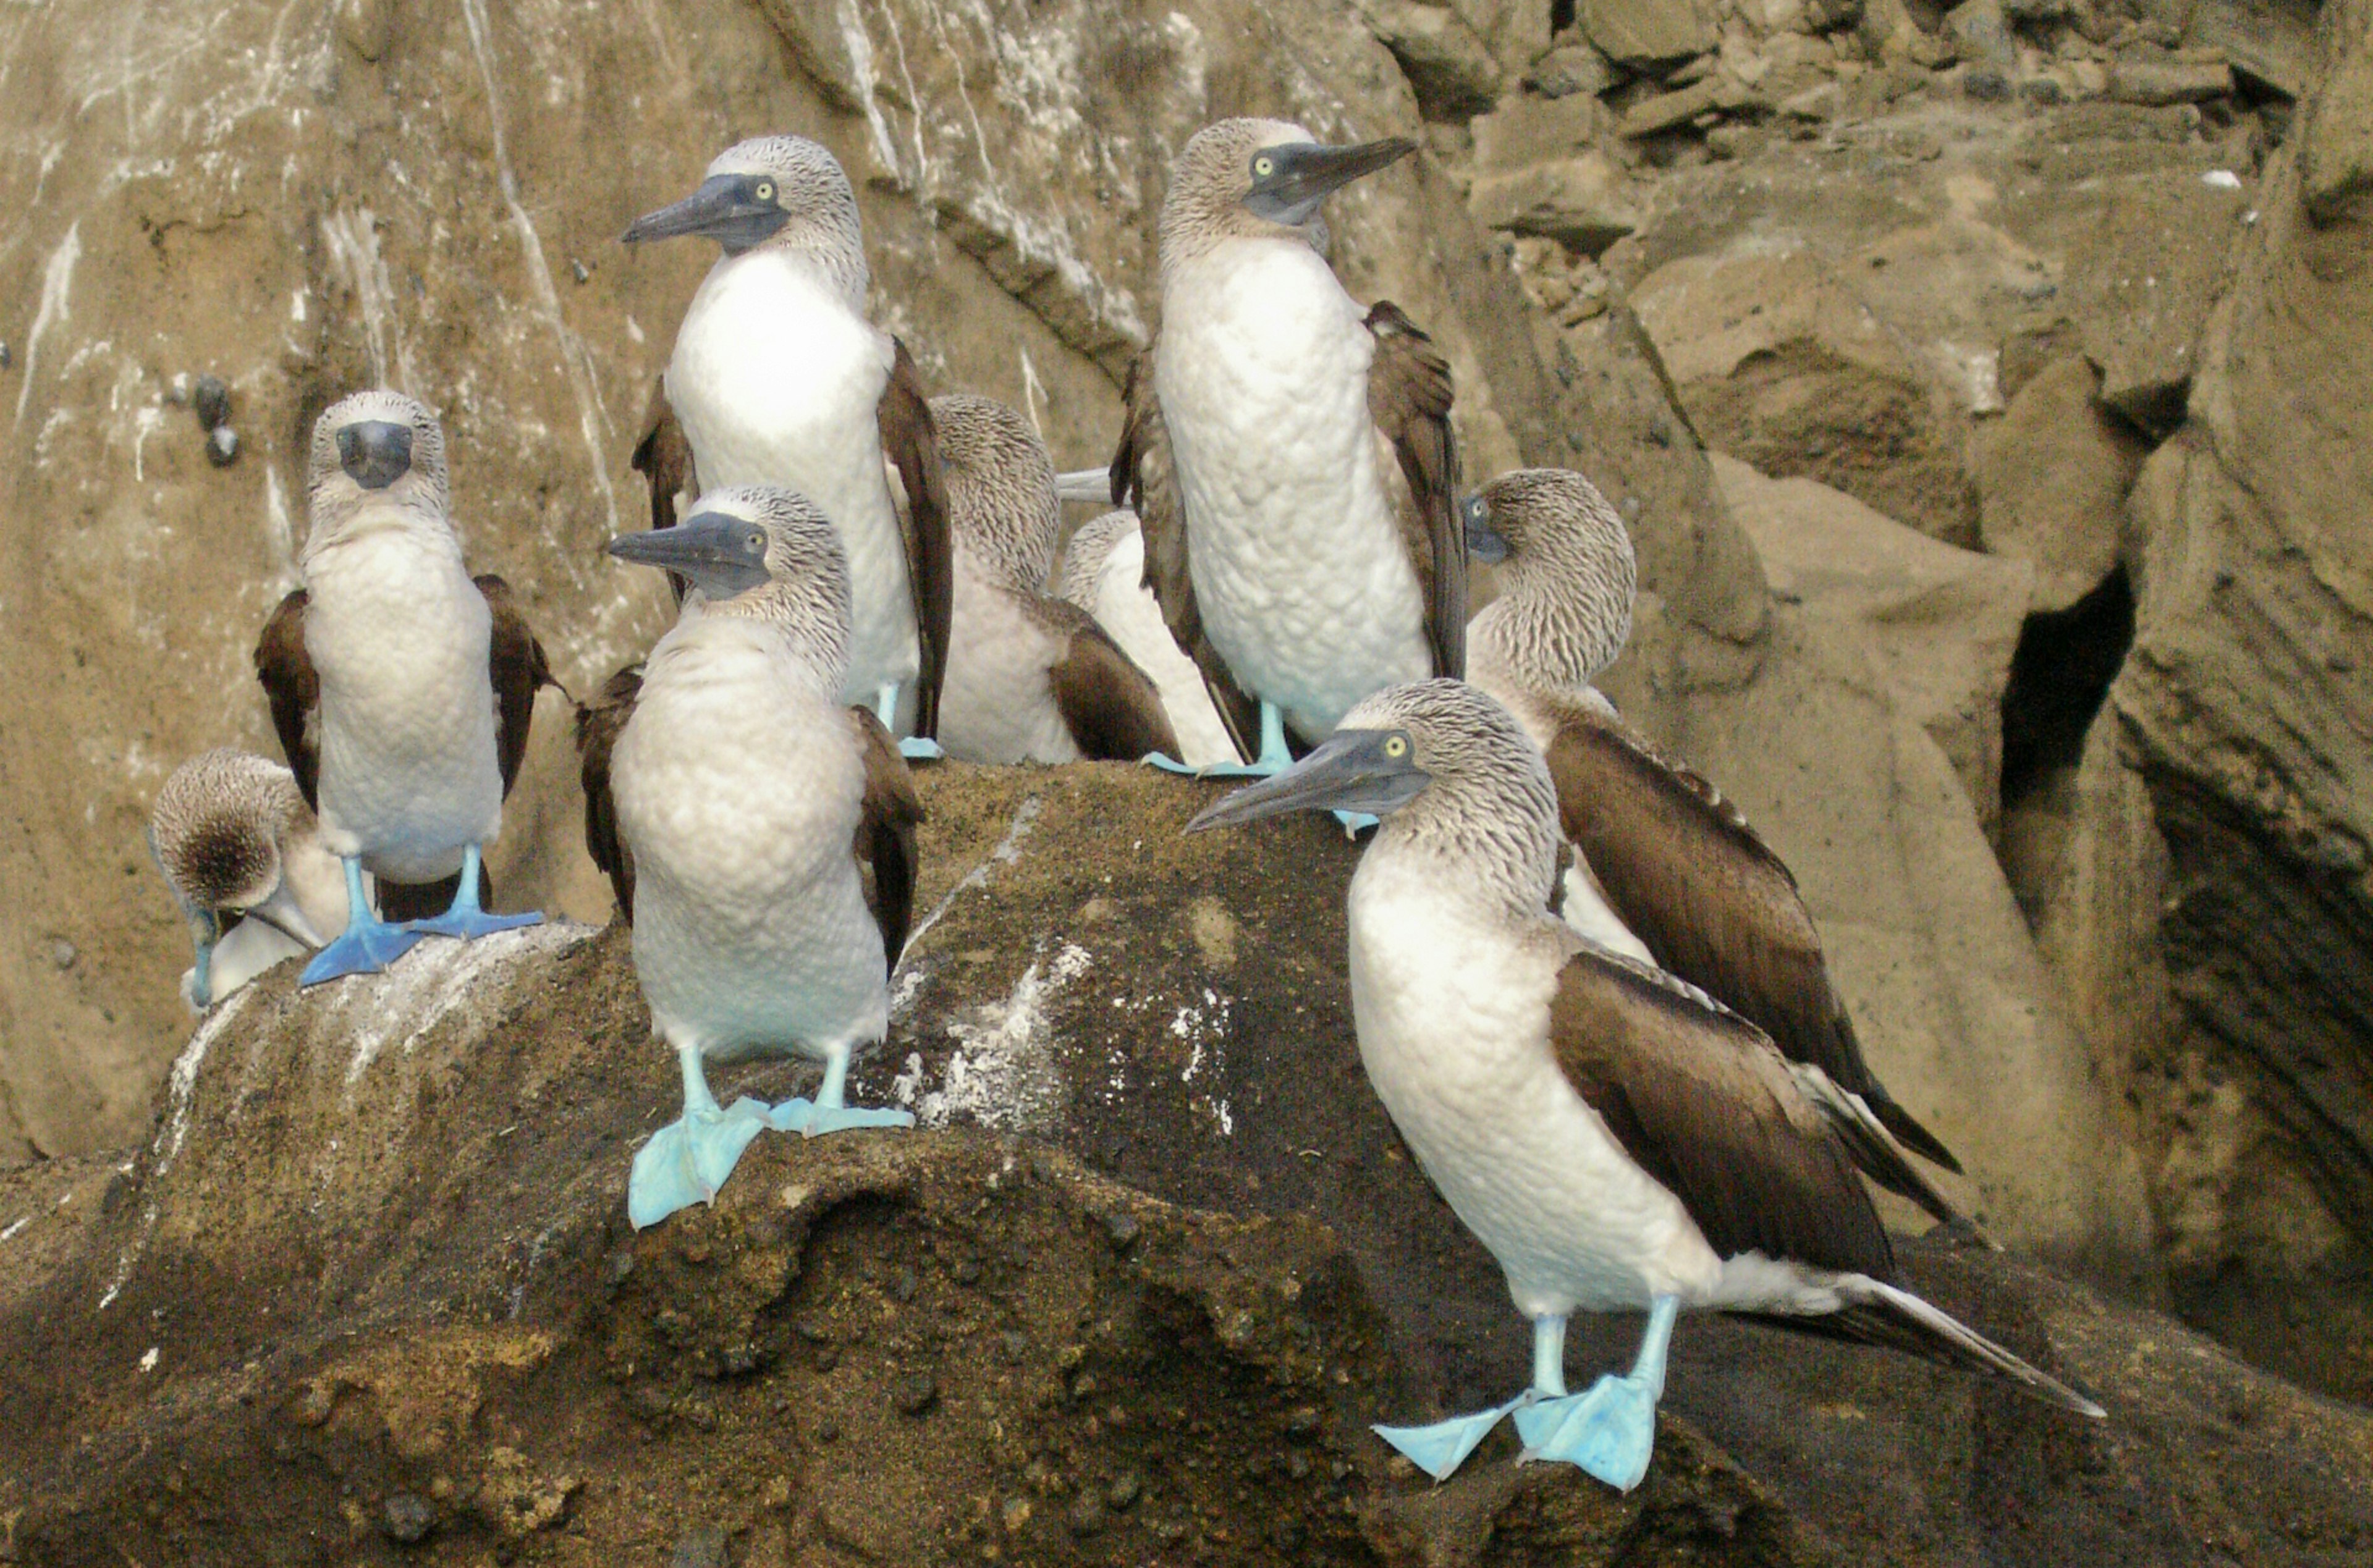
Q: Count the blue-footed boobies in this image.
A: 9